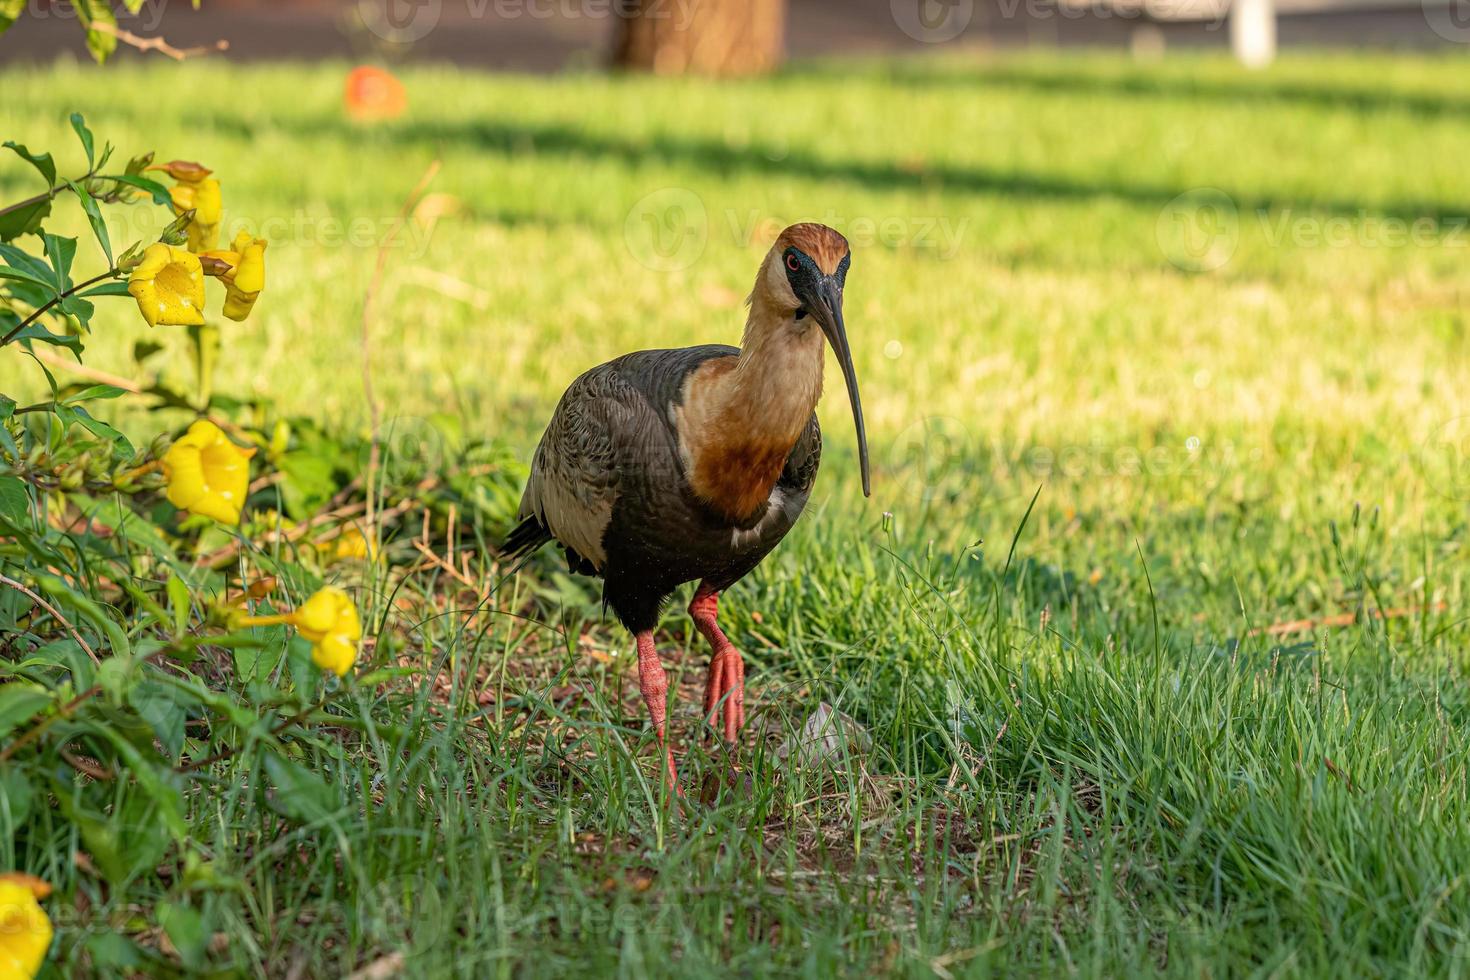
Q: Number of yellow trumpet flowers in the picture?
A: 6